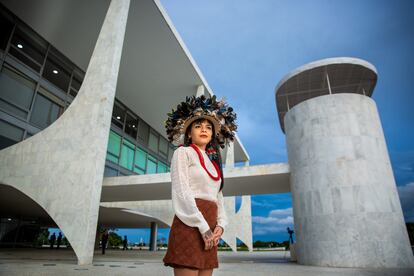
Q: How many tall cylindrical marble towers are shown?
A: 1